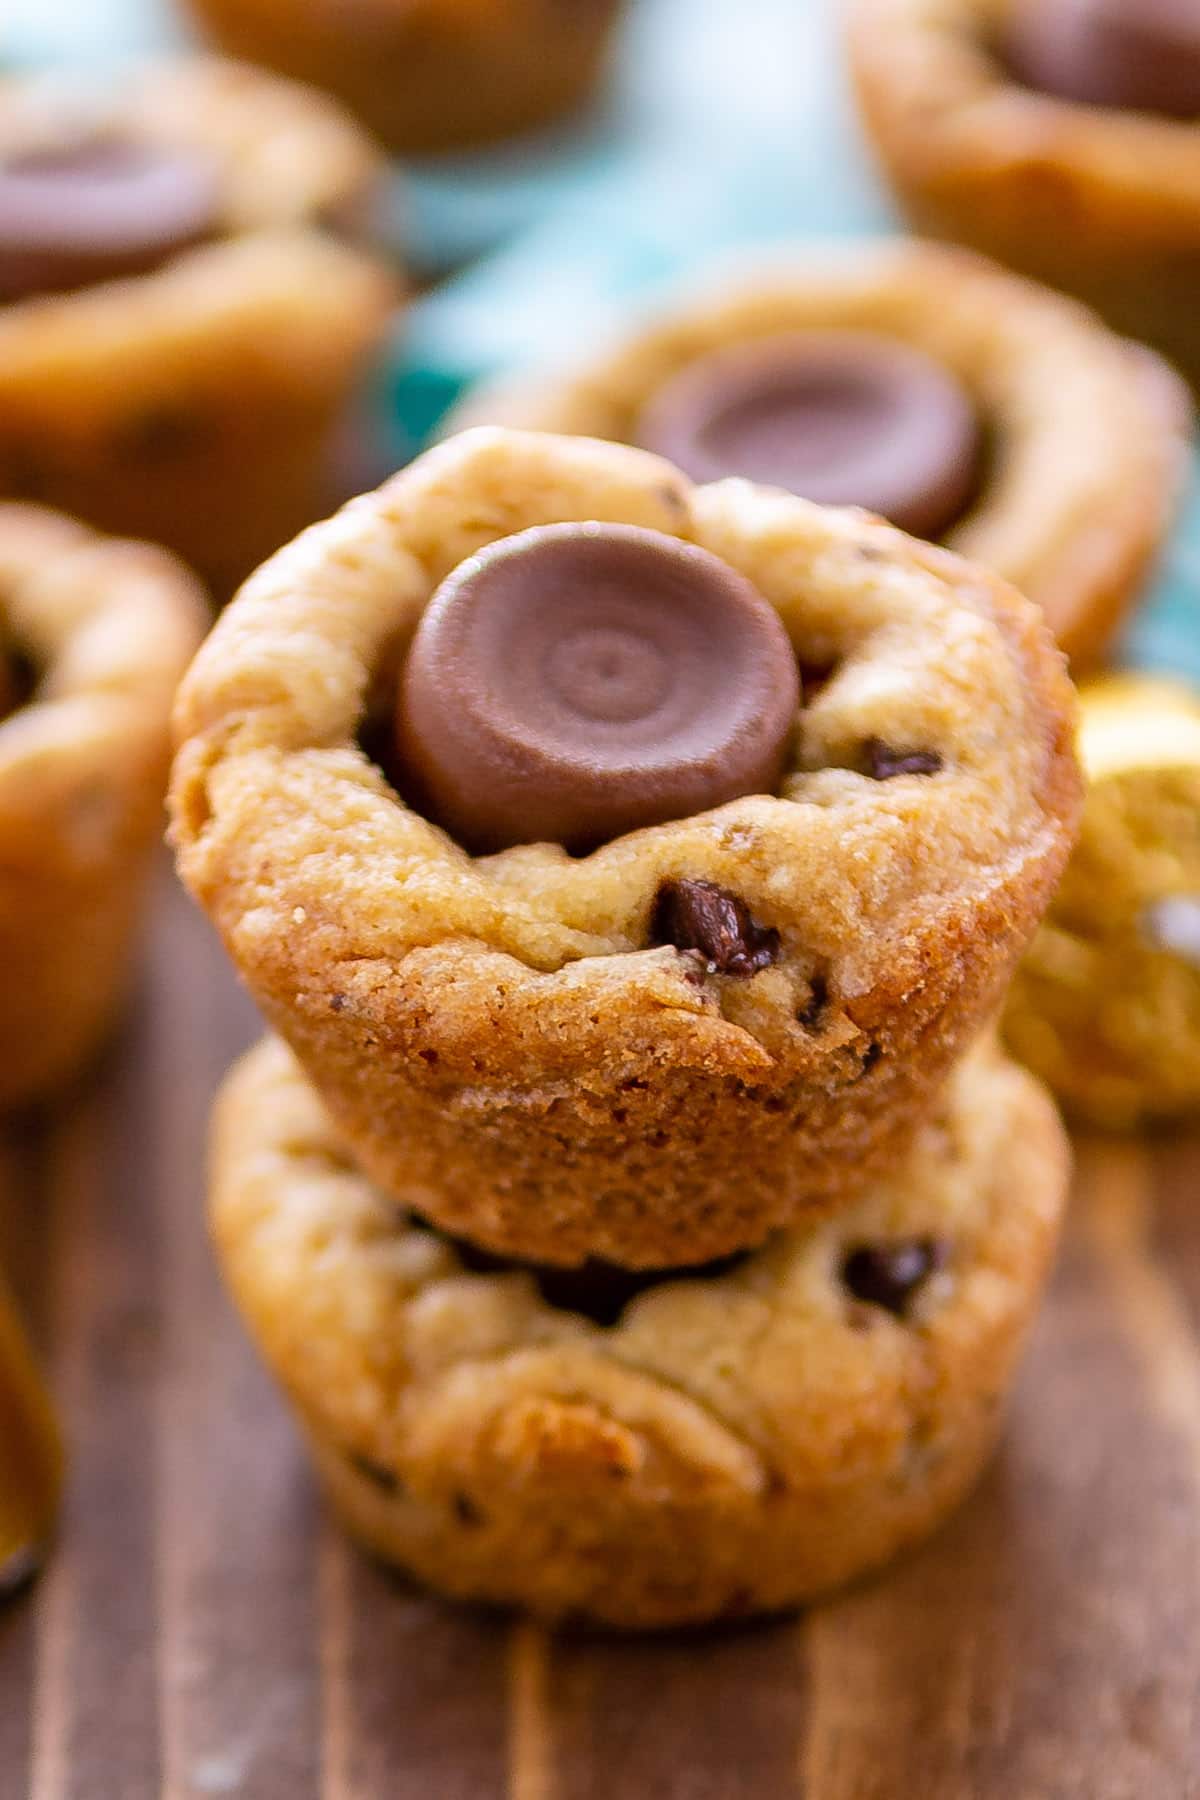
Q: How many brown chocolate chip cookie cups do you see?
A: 7